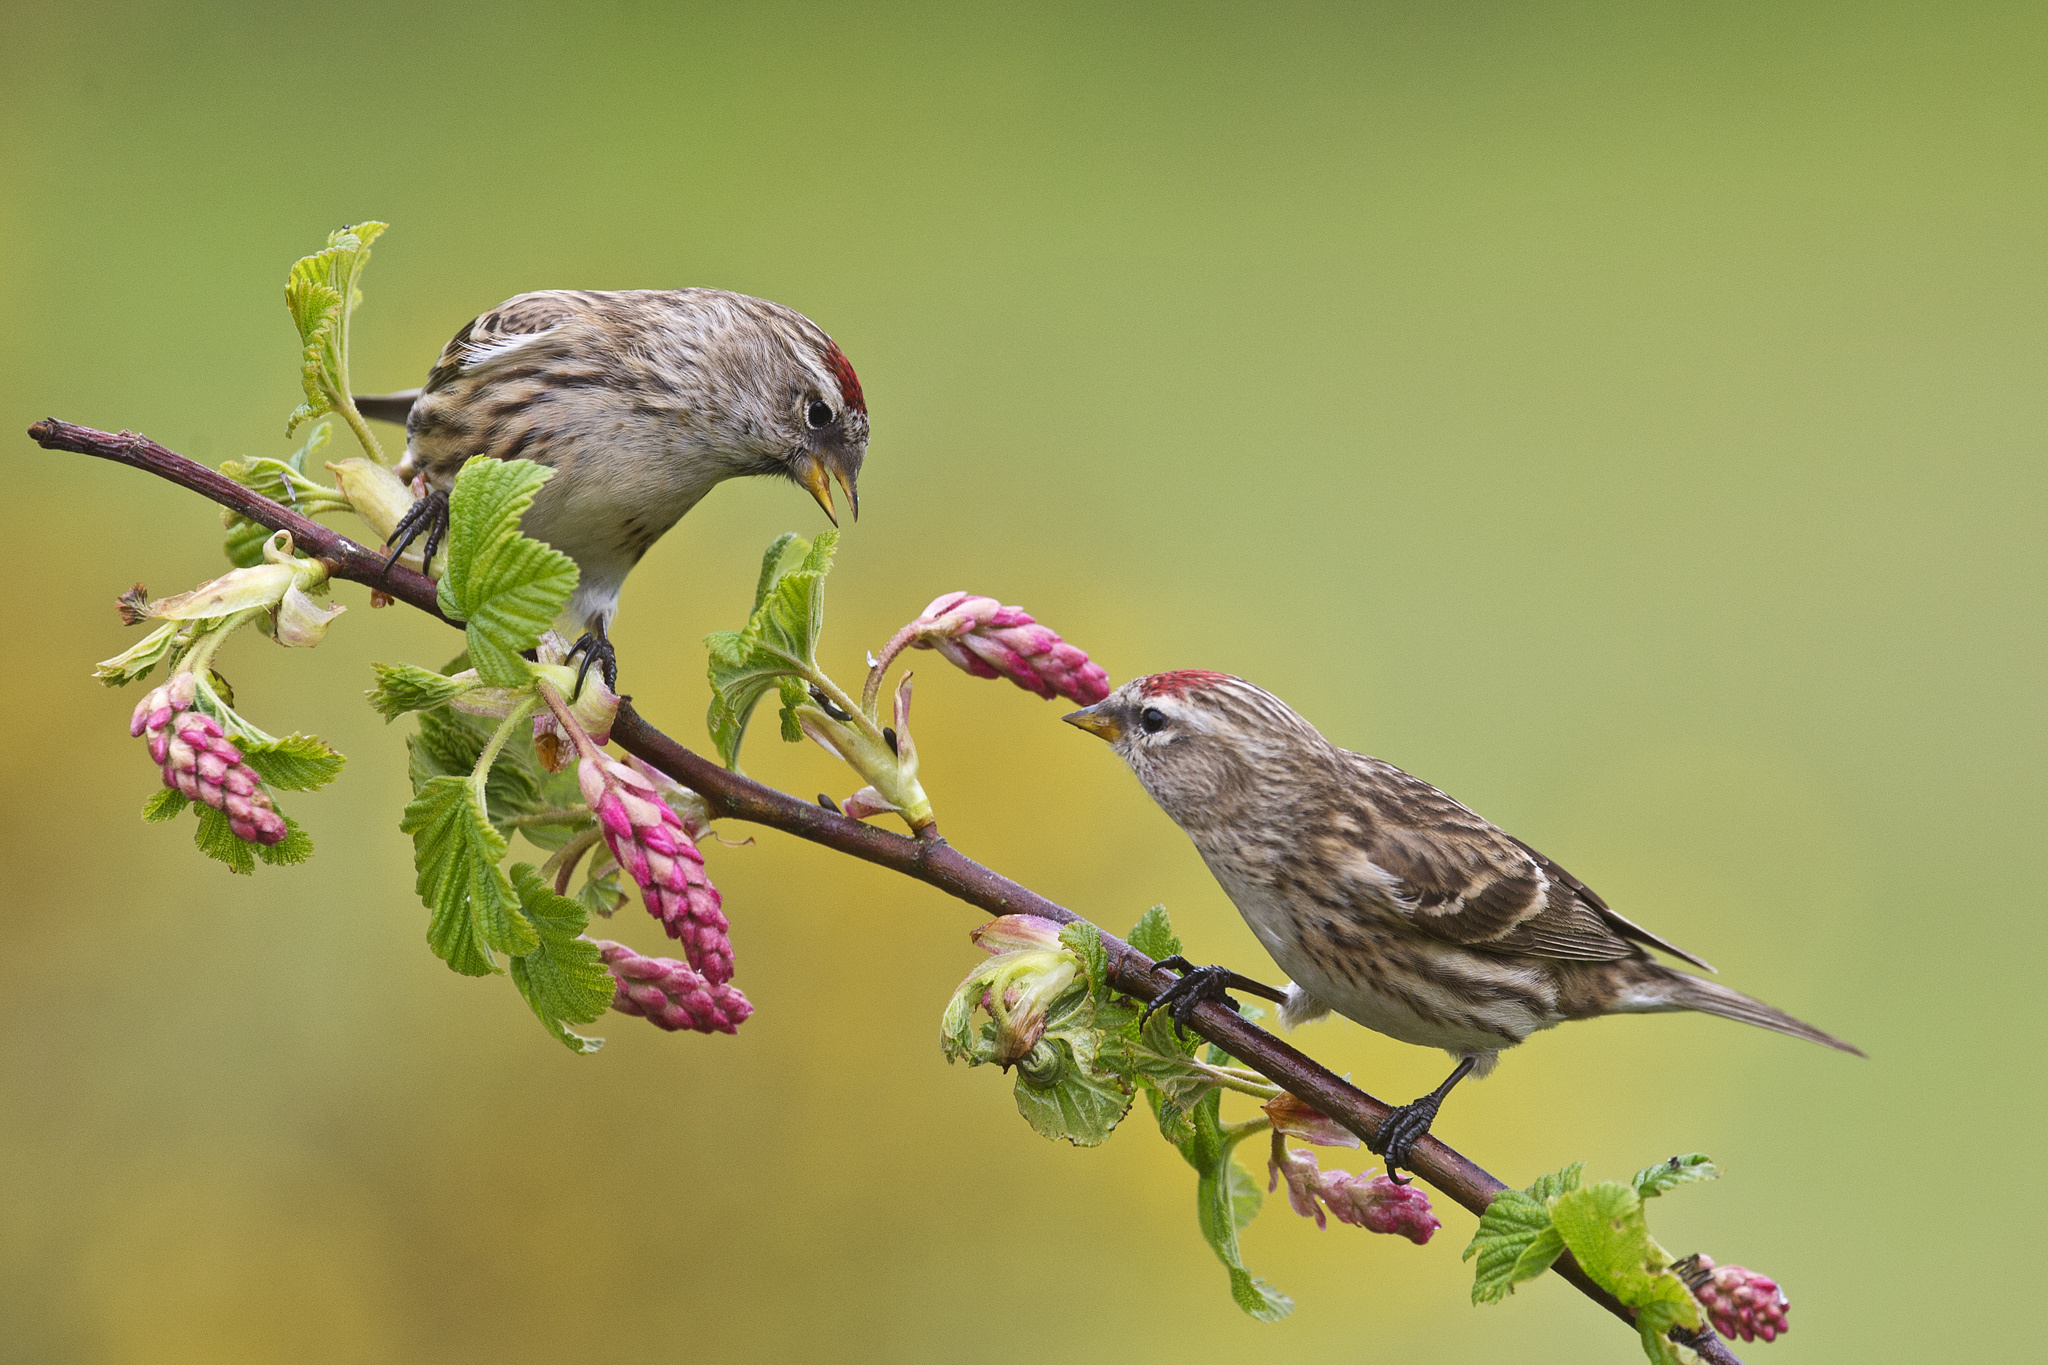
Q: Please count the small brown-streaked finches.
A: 2